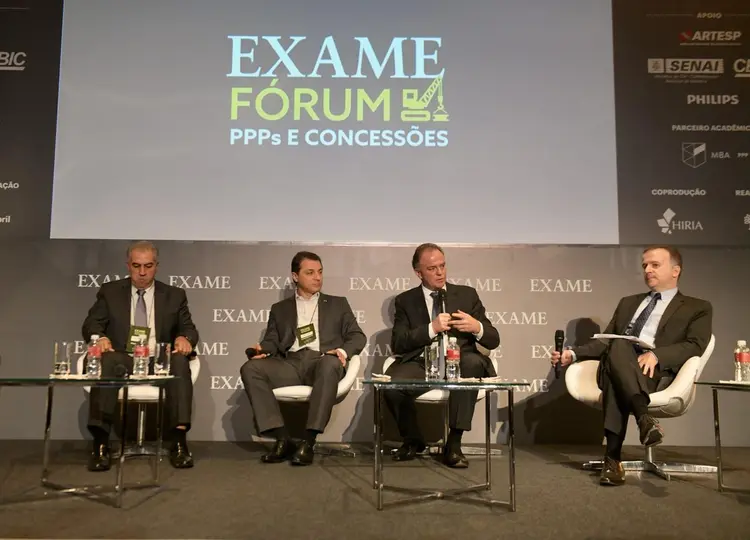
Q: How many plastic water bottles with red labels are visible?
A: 4